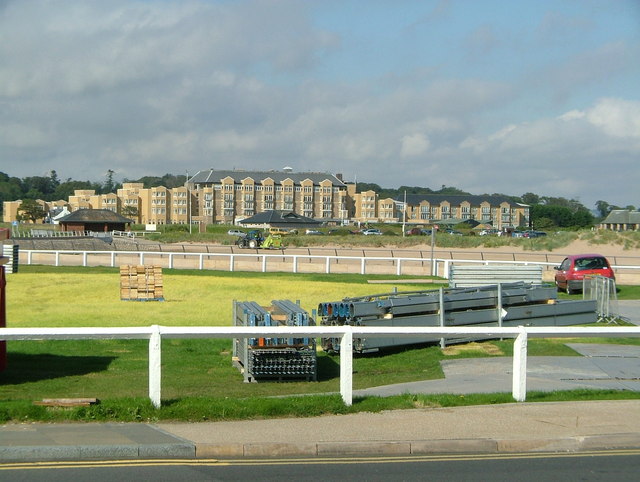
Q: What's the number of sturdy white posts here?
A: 3